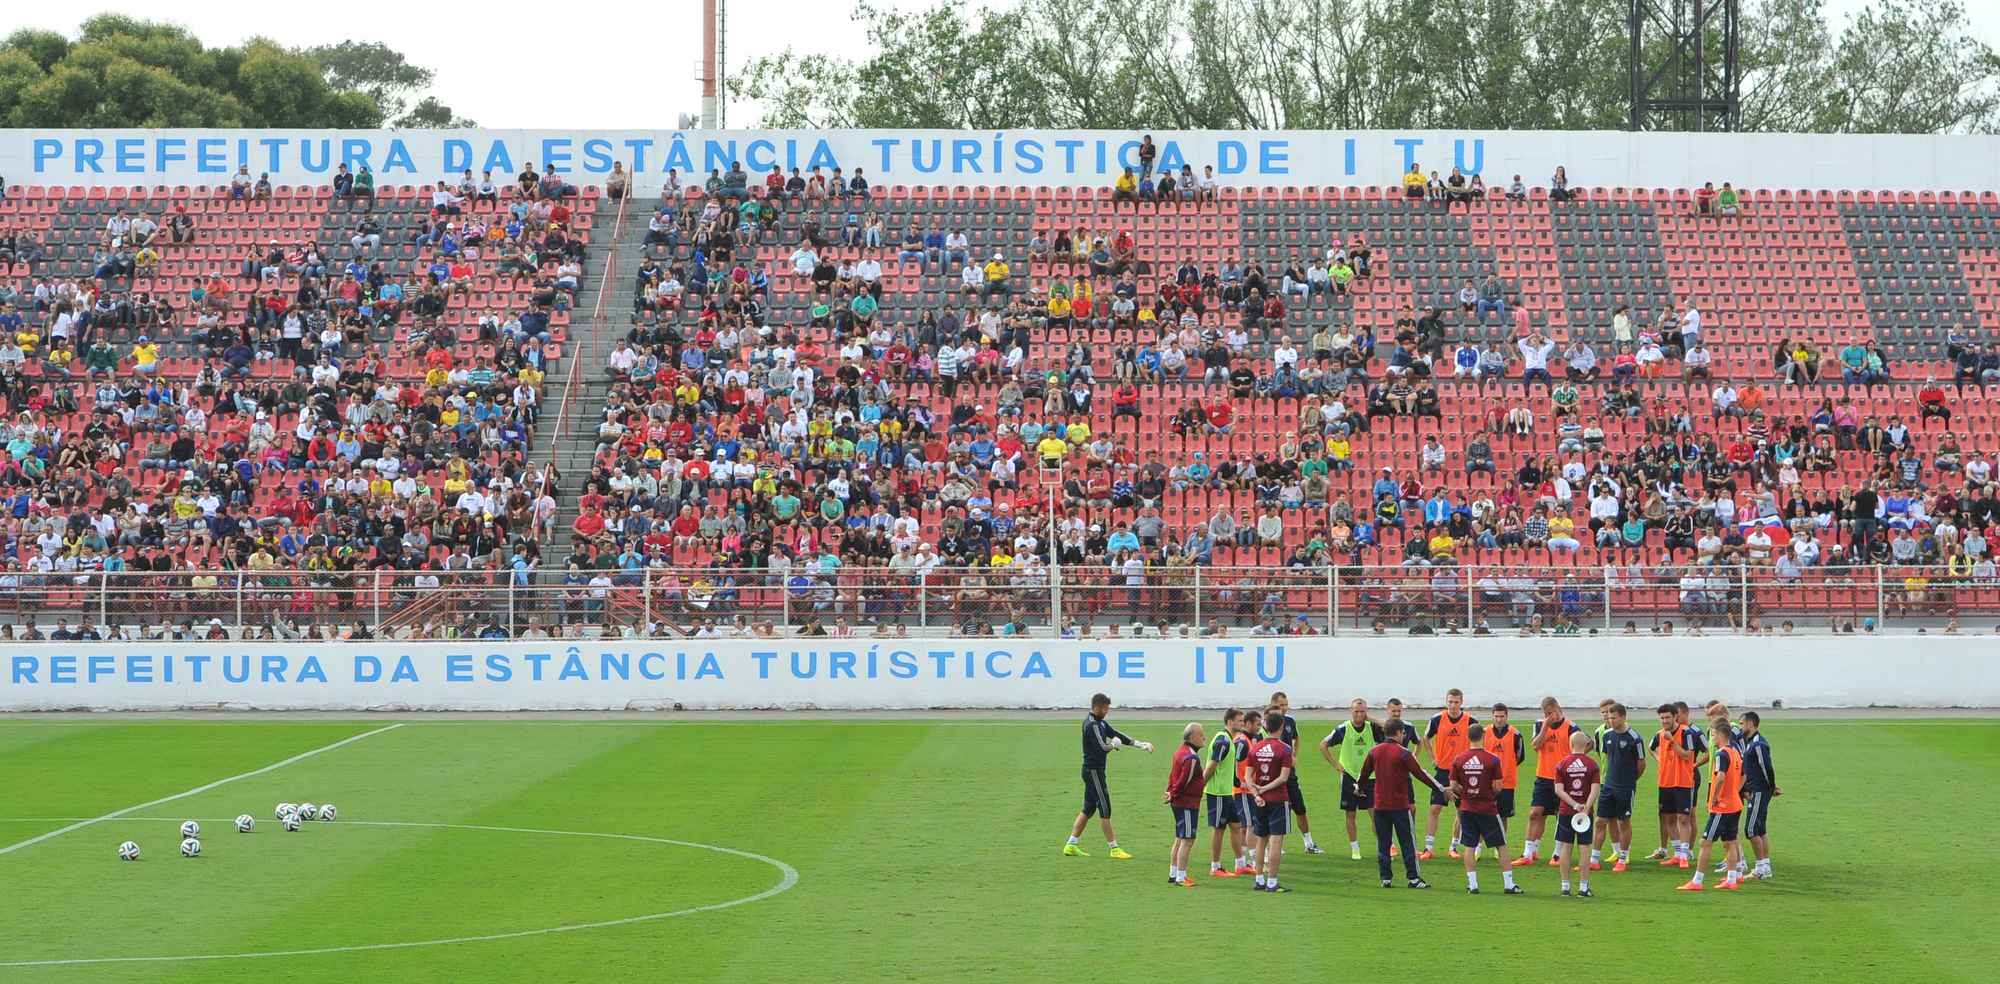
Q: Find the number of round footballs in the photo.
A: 9